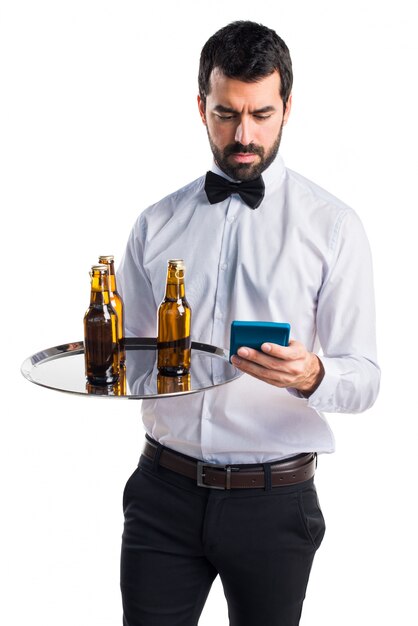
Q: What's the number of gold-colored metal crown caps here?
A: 3